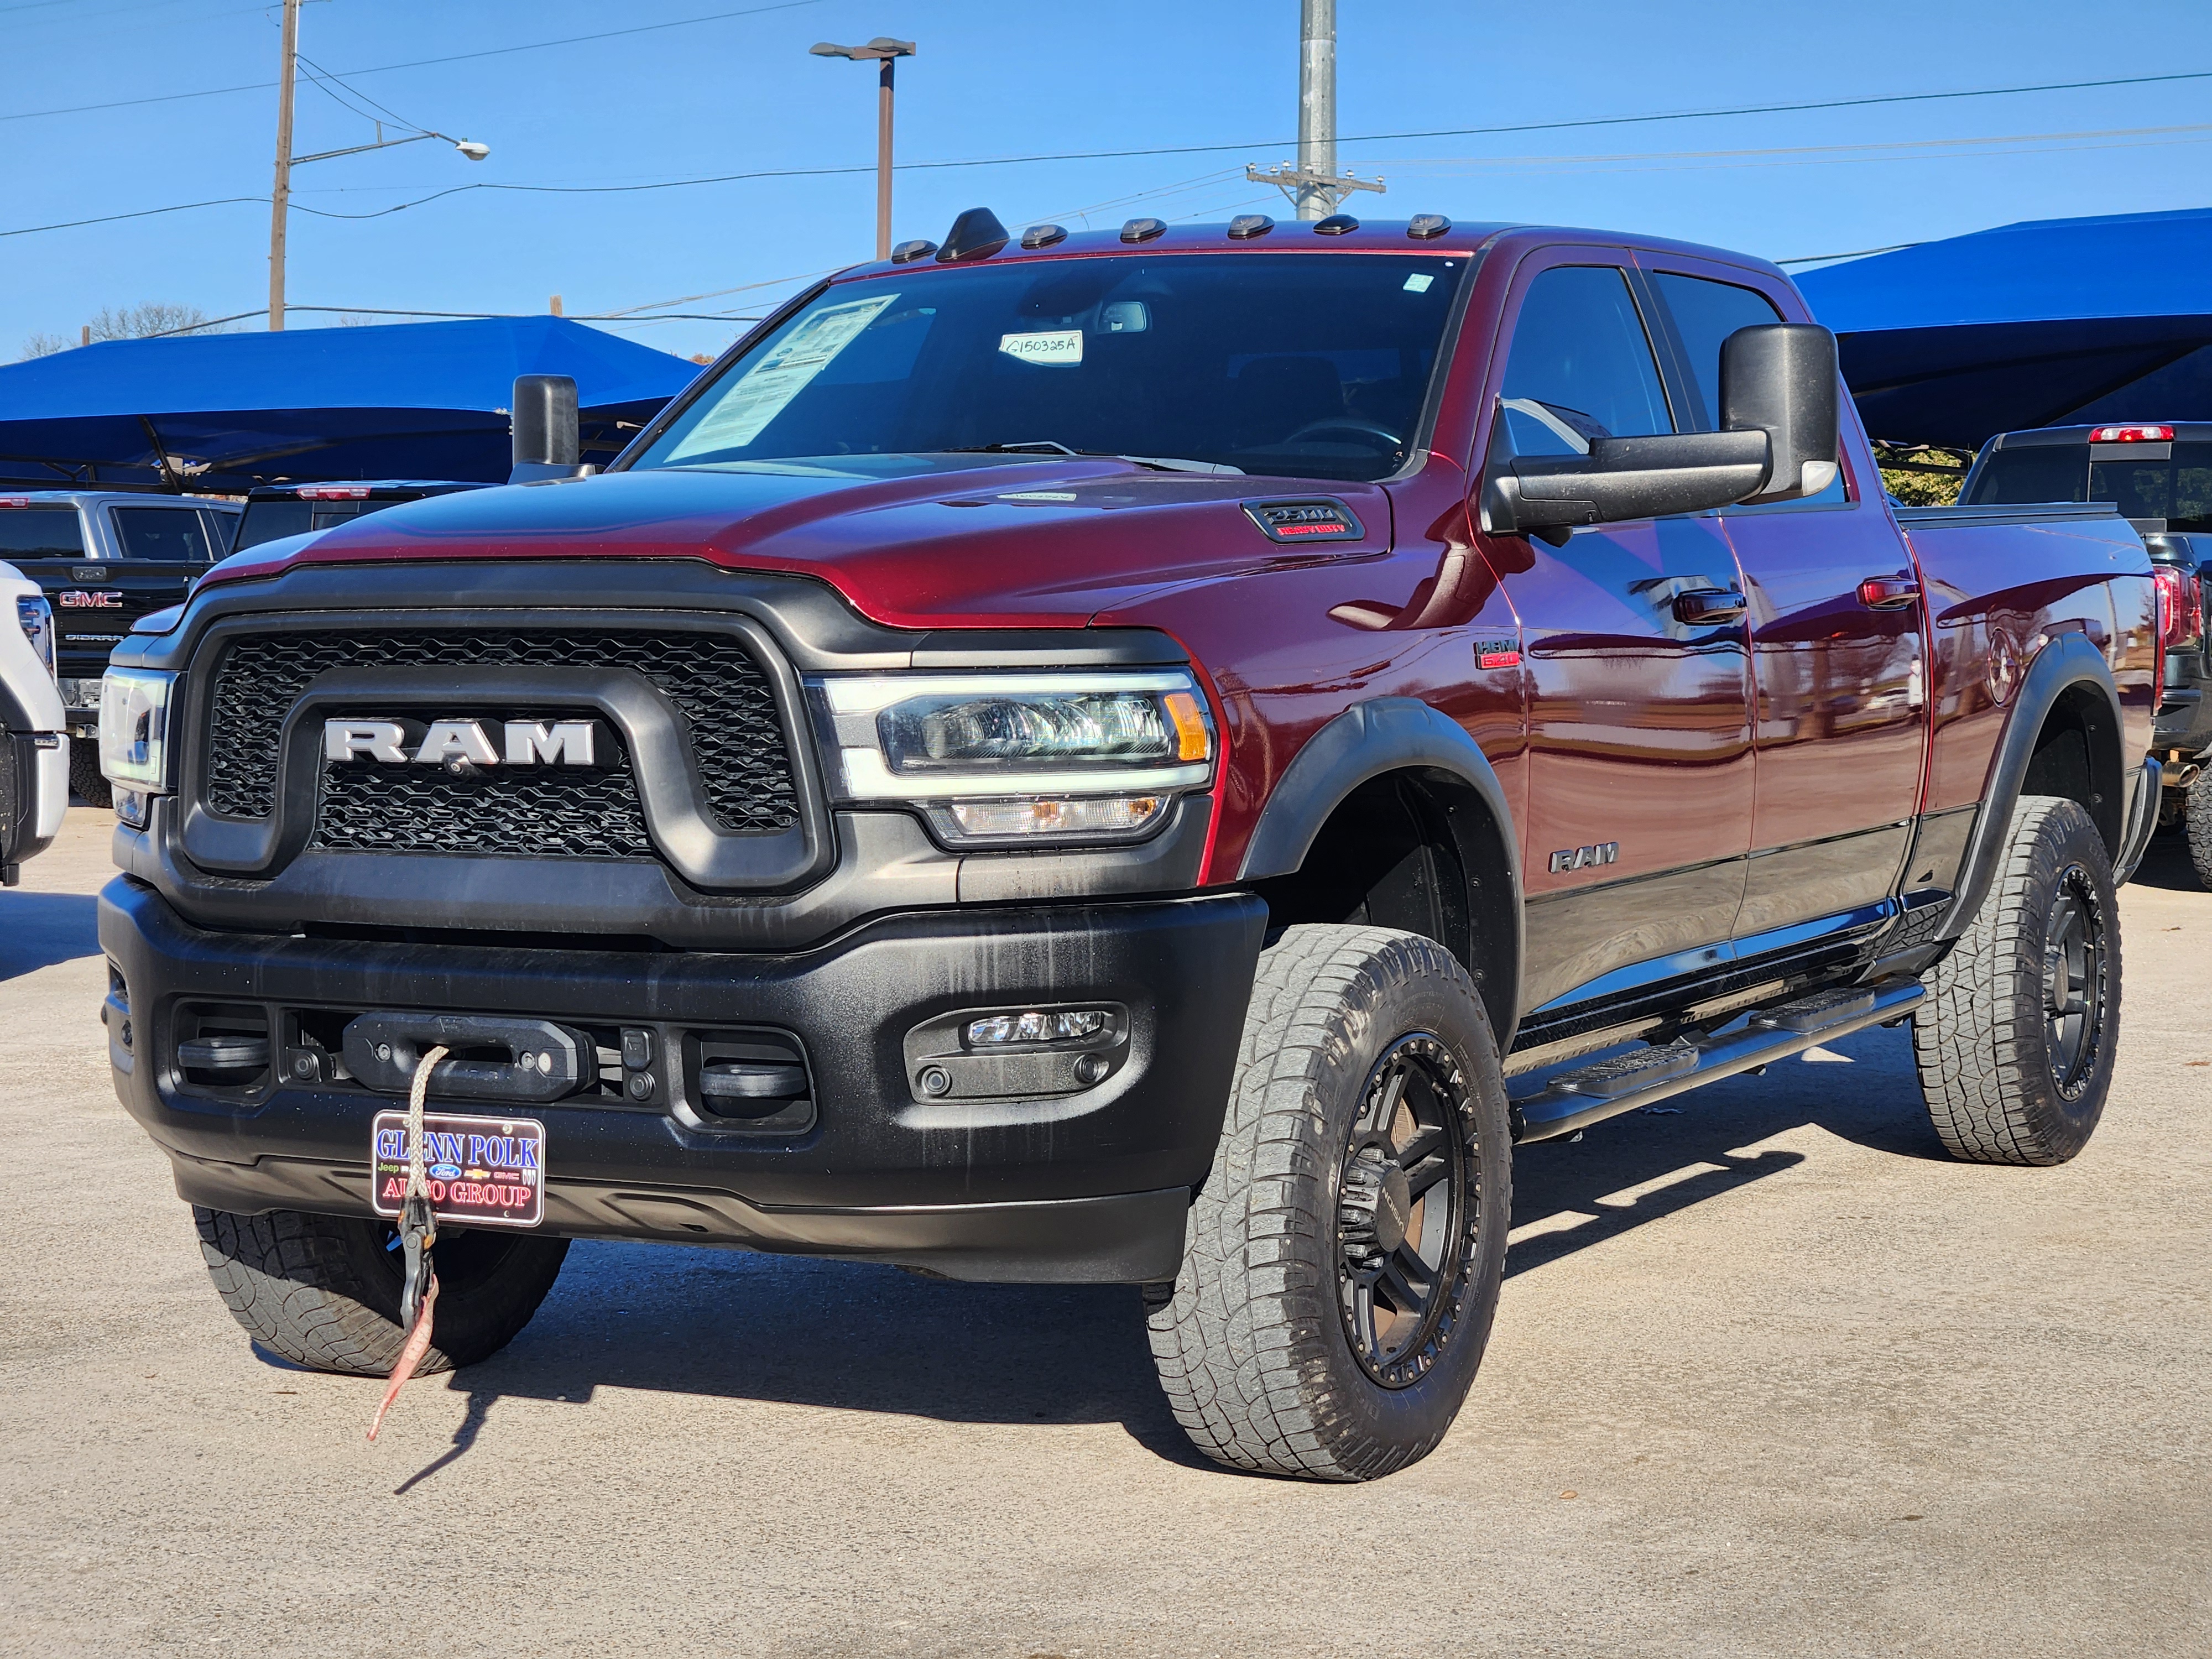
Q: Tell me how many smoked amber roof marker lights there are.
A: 5